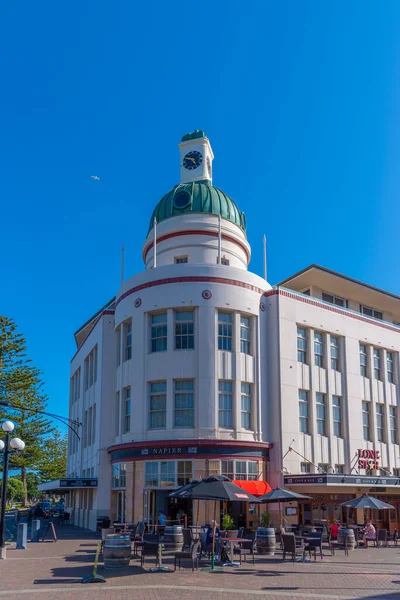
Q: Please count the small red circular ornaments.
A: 3